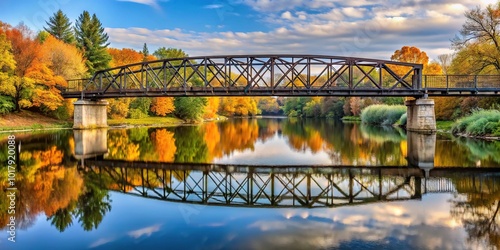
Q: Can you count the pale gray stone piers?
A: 2